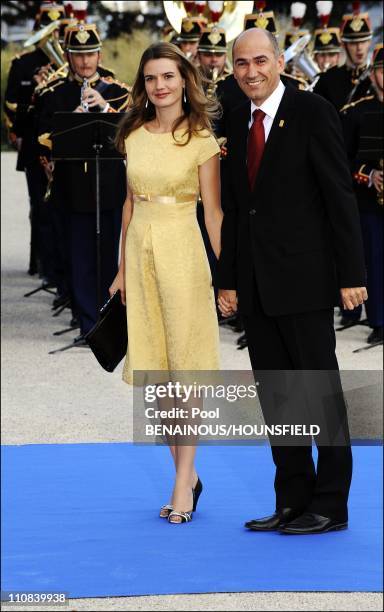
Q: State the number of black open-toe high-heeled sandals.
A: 2